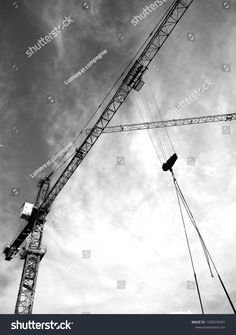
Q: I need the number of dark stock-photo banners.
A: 1